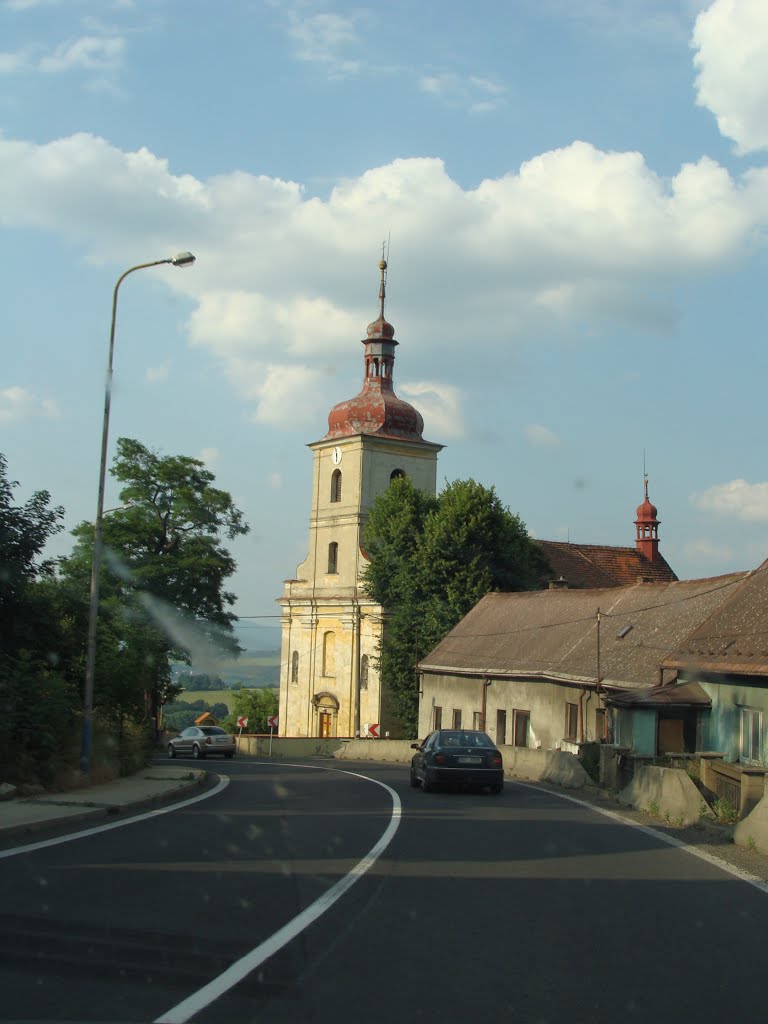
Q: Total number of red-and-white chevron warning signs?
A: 3